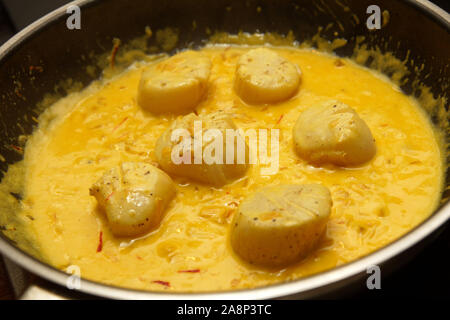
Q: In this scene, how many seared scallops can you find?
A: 6